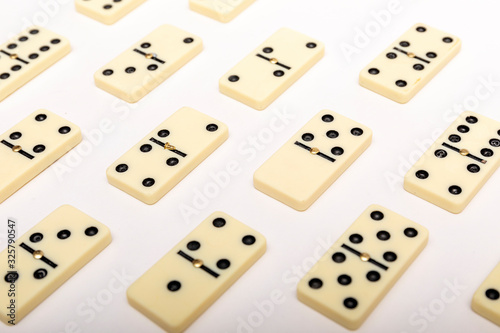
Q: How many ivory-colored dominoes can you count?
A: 14